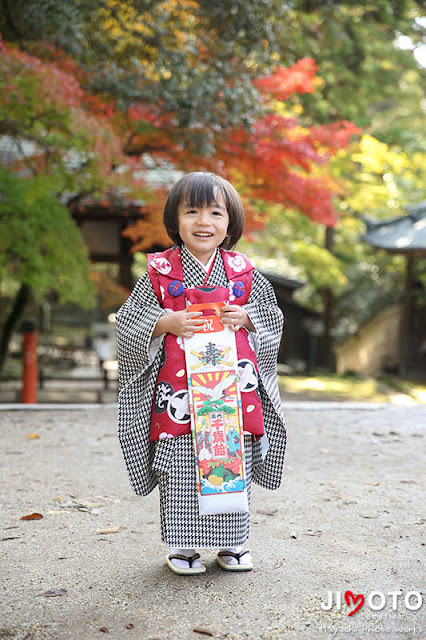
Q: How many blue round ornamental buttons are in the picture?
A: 2